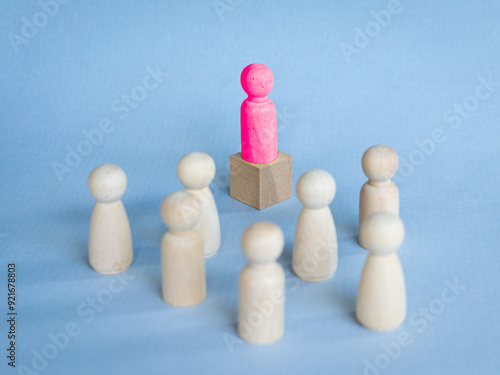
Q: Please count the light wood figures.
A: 7